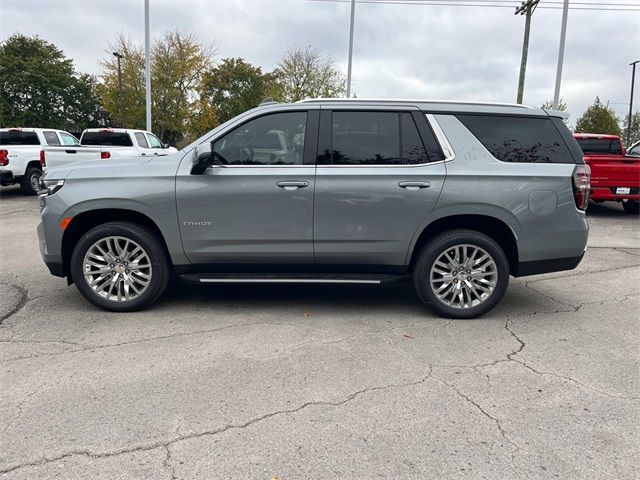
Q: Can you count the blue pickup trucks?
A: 0